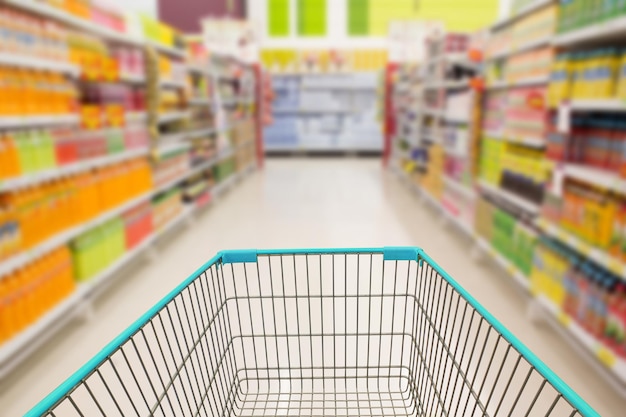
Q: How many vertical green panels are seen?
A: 3